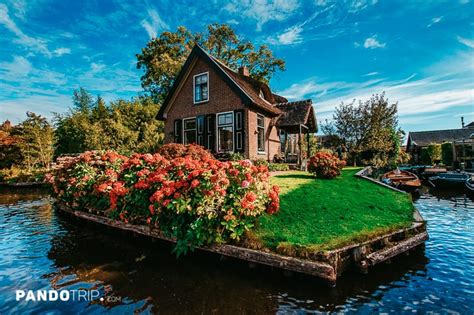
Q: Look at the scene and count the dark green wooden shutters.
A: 4